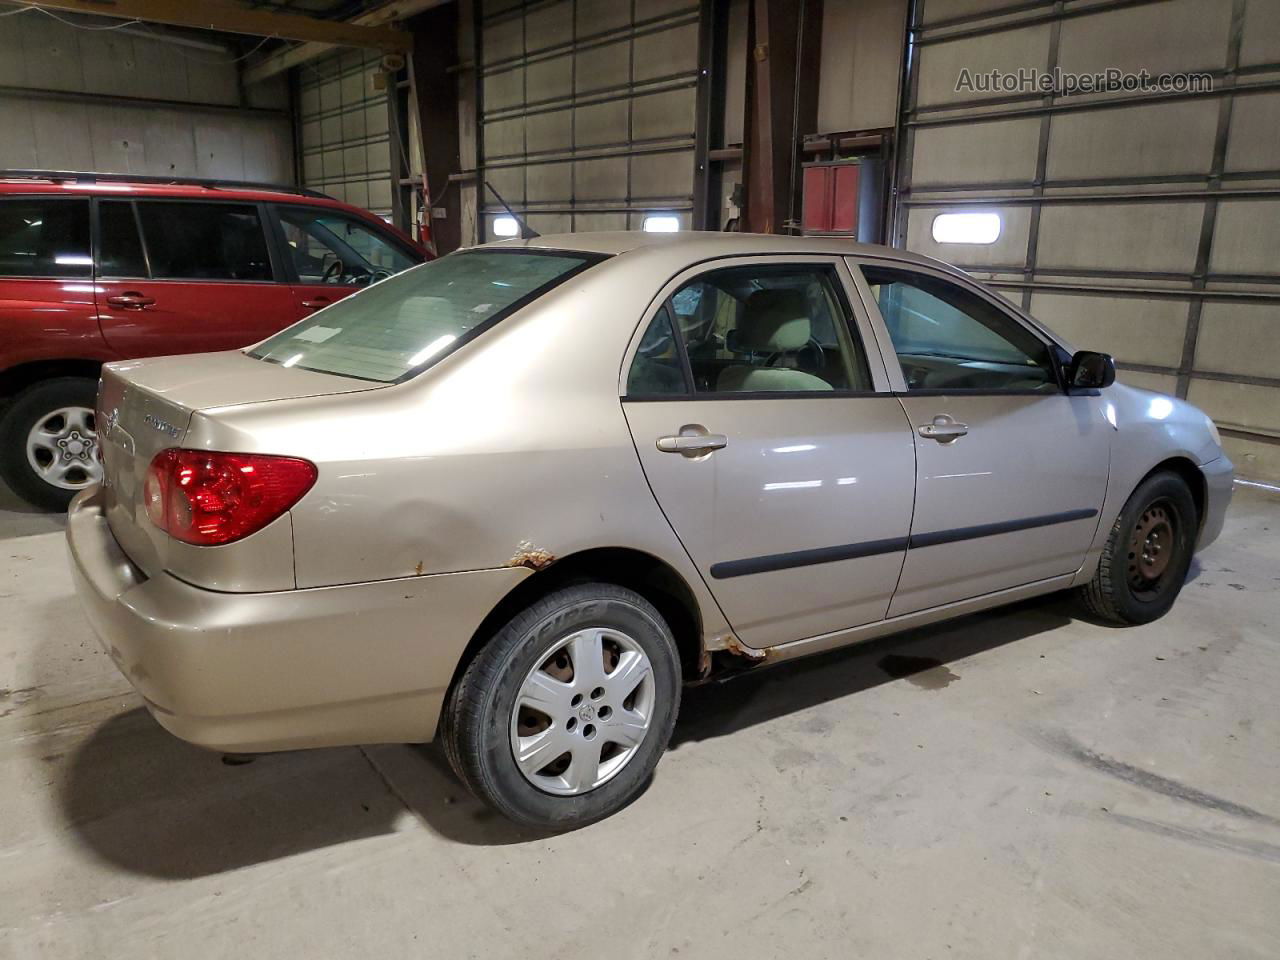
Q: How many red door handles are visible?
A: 2